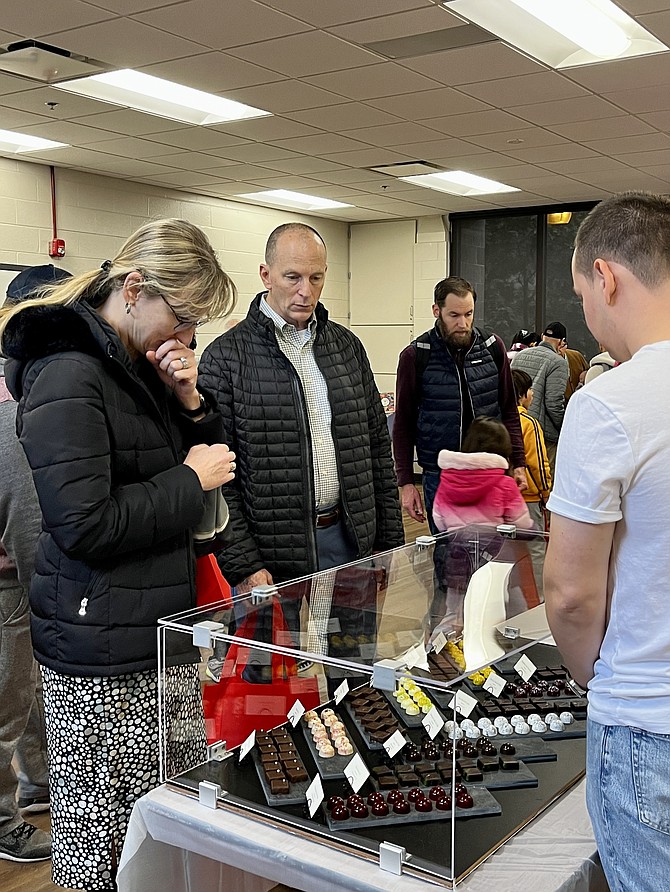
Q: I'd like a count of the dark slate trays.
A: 14